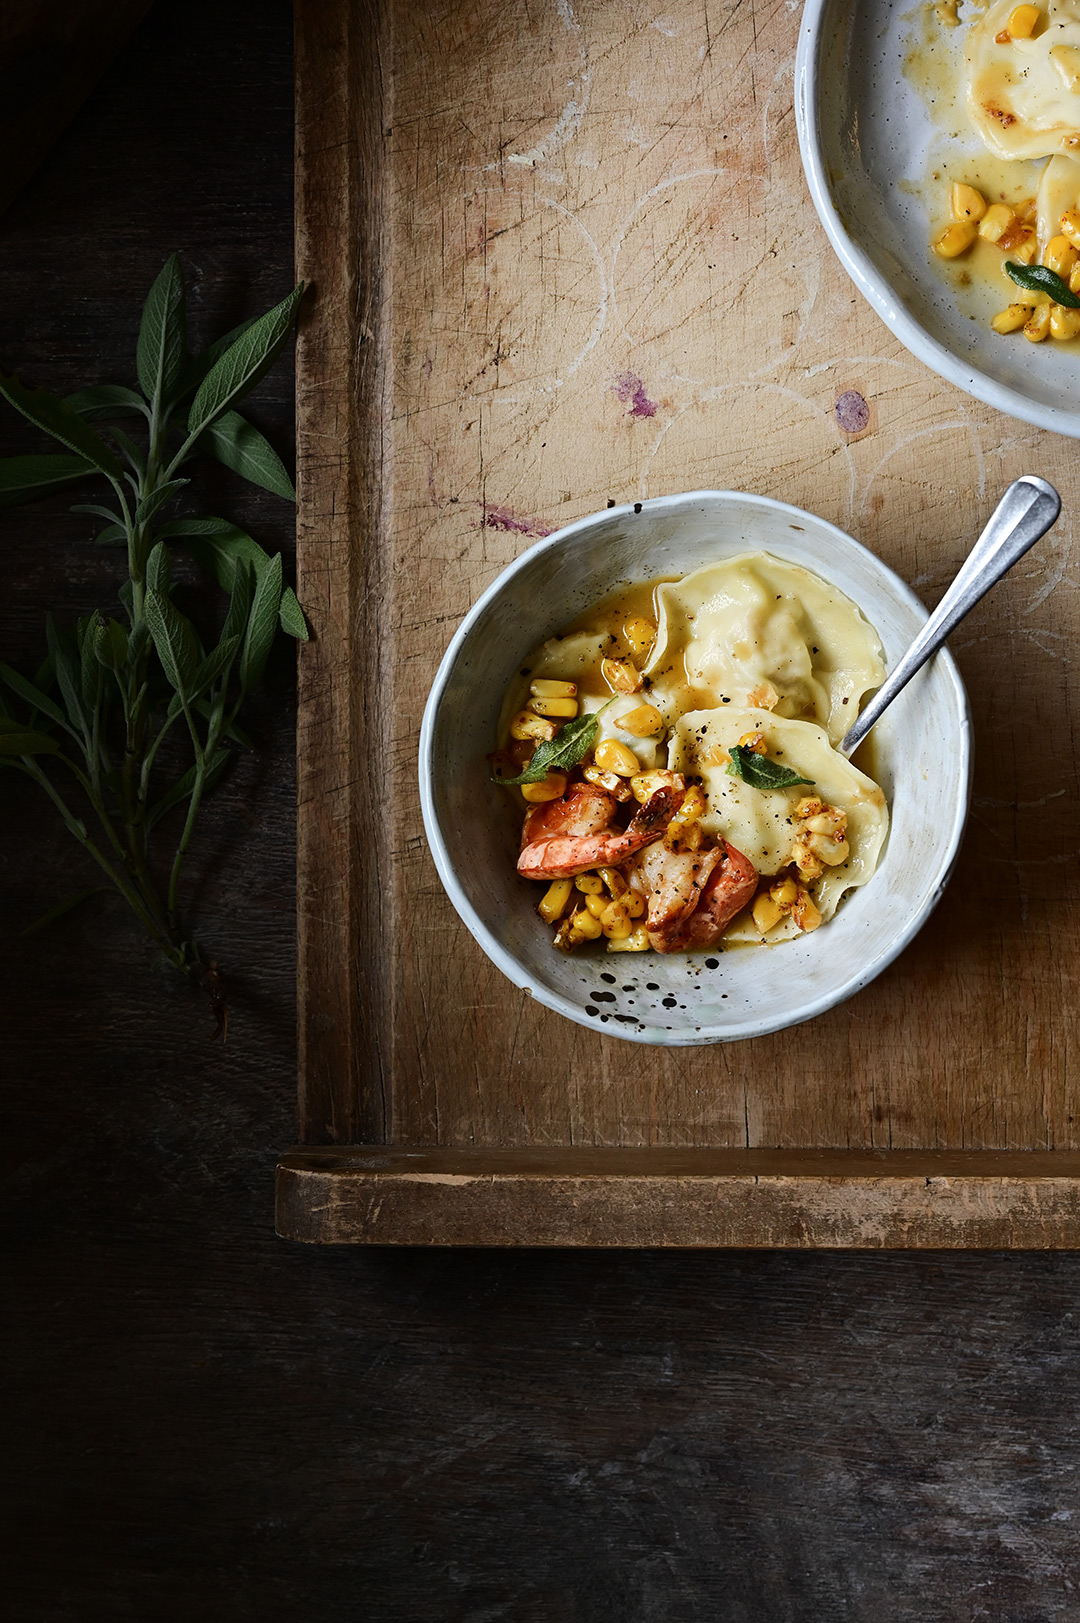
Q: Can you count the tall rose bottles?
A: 0